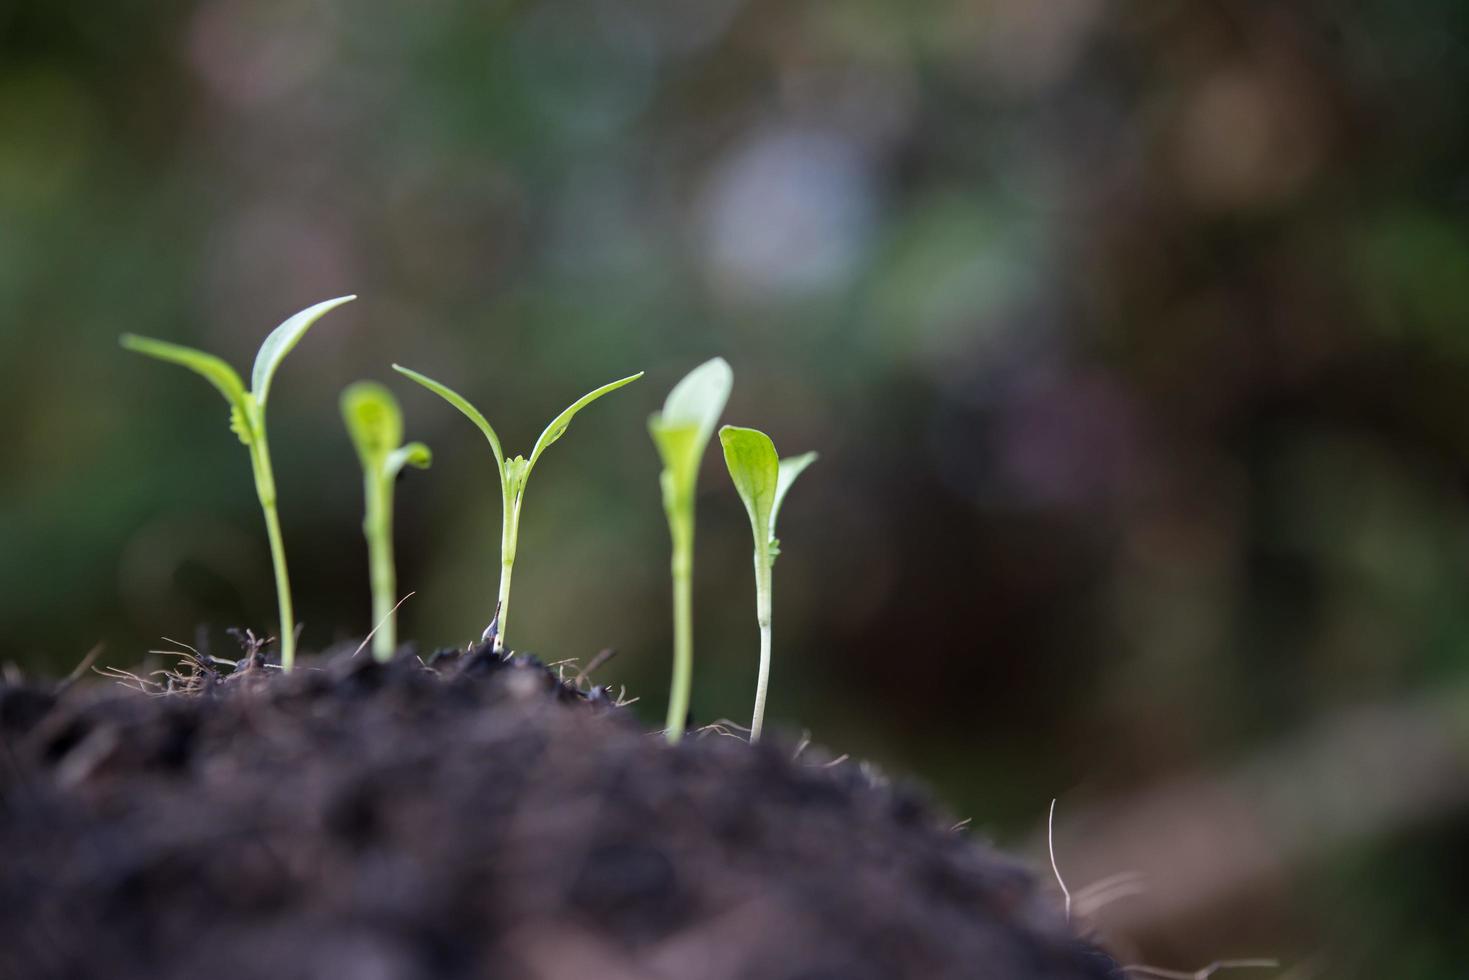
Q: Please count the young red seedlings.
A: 0